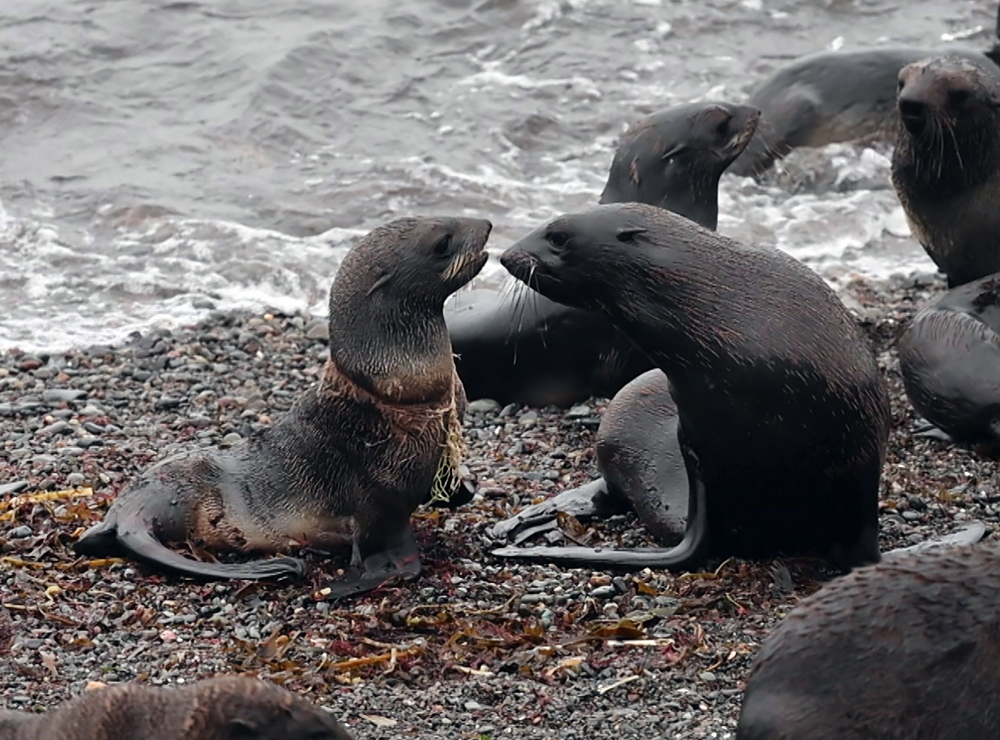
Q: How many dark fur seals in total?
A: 8